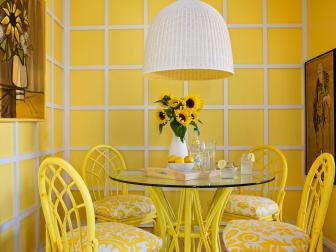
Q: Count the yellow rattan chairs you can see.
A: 4